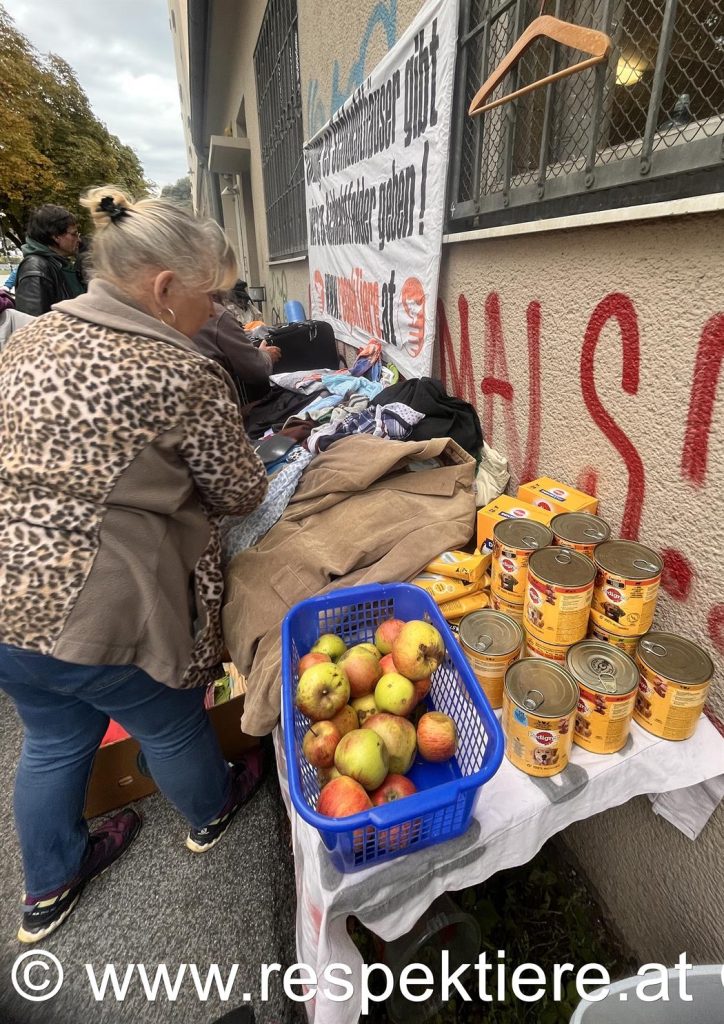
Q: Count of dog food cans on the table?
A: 11